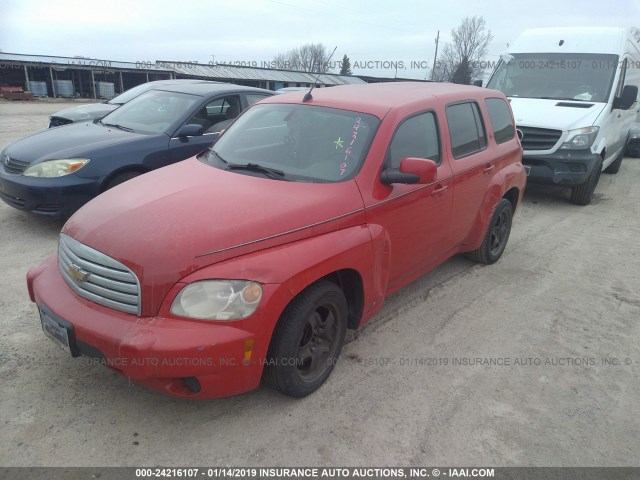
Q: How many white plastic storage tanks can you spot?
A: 3